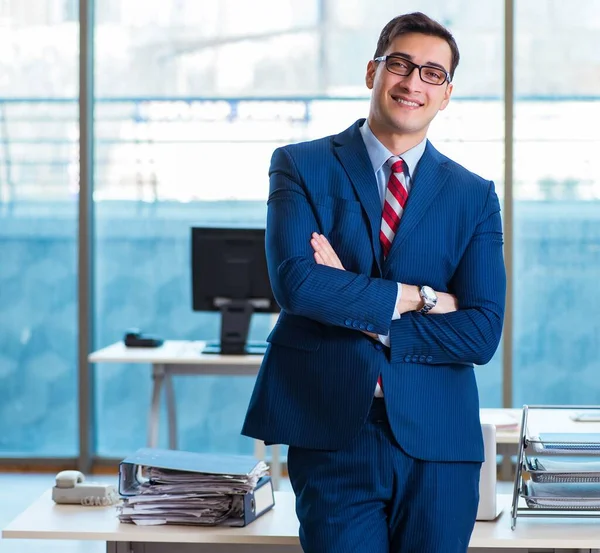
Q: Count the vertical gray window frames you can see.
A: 2